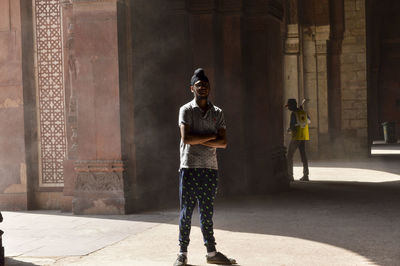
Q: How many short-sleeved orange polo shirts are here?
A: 0